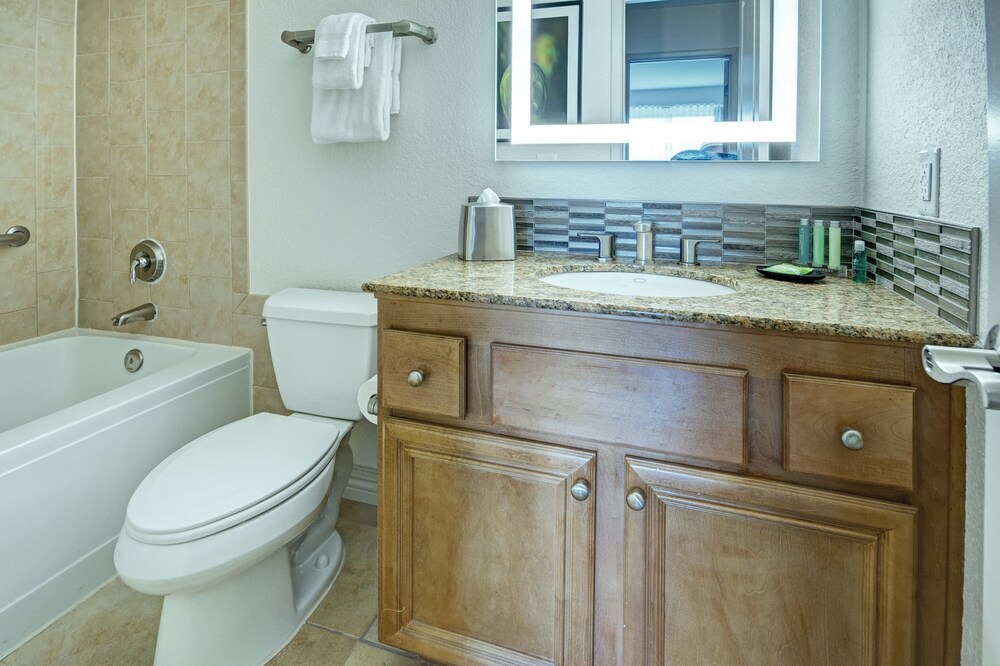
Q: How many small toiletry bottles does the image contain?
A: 4